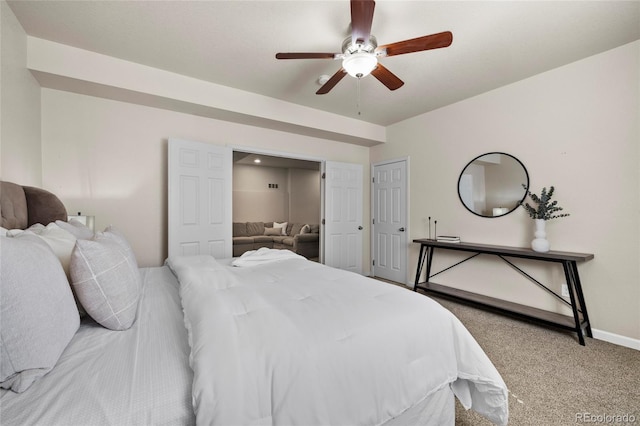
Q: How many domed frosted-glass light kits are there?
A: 1